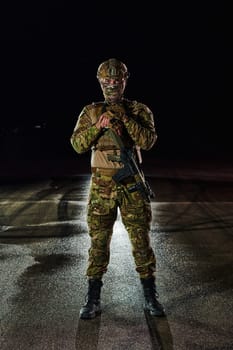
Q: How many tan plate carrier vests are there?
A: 1